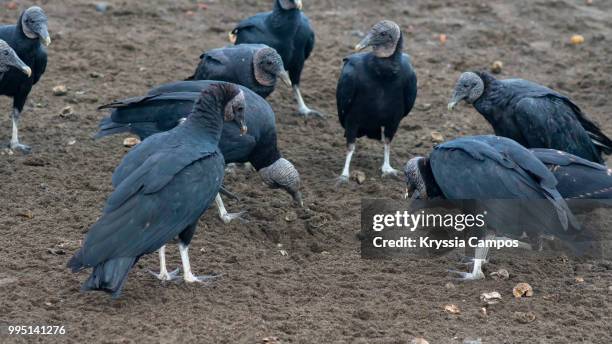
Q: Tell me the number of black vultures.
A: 10